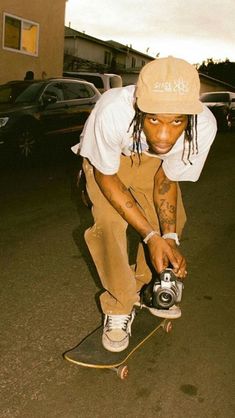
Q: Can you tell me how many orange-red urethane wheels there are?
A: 2